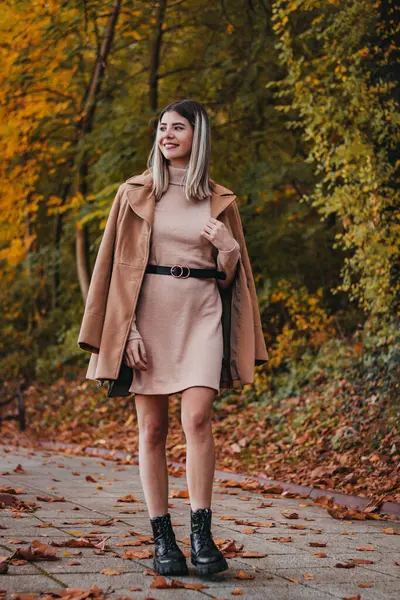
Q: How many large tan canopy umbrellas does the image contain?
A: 0